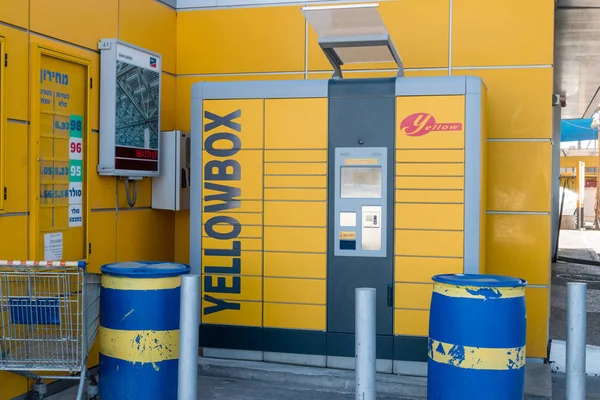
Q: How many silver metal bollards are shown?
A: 3